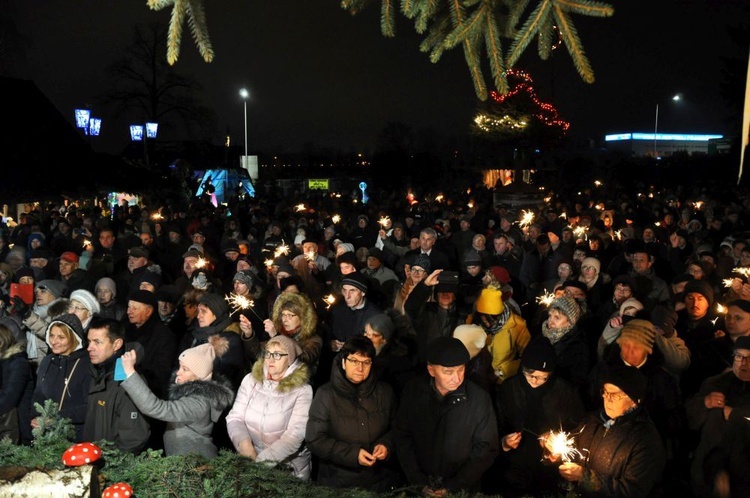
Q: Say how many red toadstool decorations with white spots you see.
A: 2